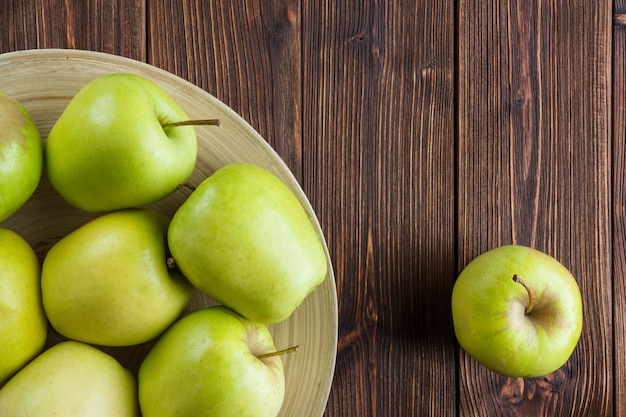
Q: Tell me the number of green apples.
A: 8